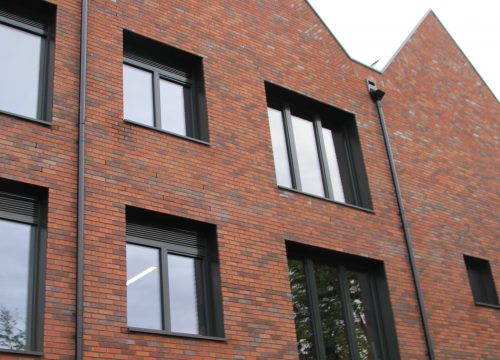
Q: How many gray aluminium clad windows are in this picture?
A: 7